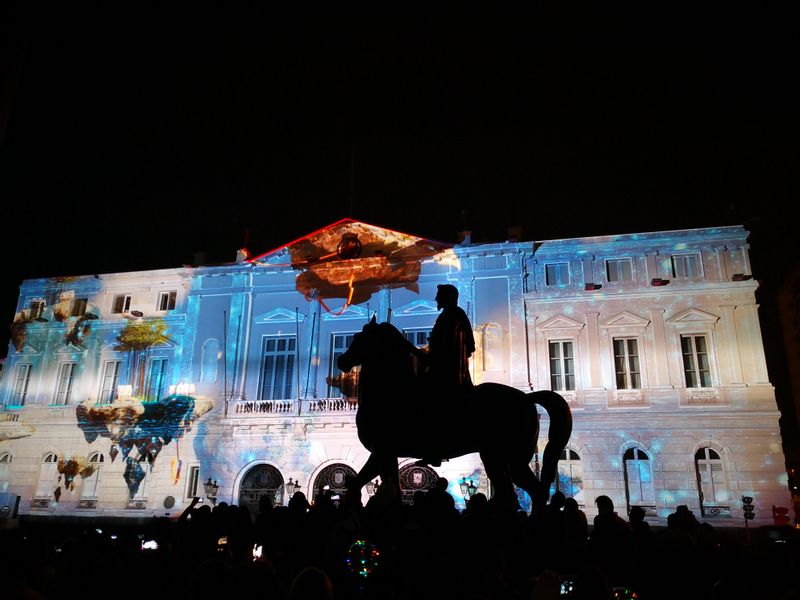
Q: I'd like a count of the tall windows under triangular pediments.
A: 10